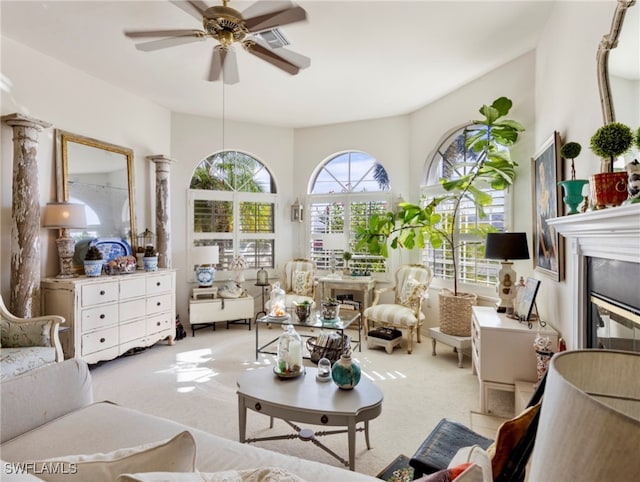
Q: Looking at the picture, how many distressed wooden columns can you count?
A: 2